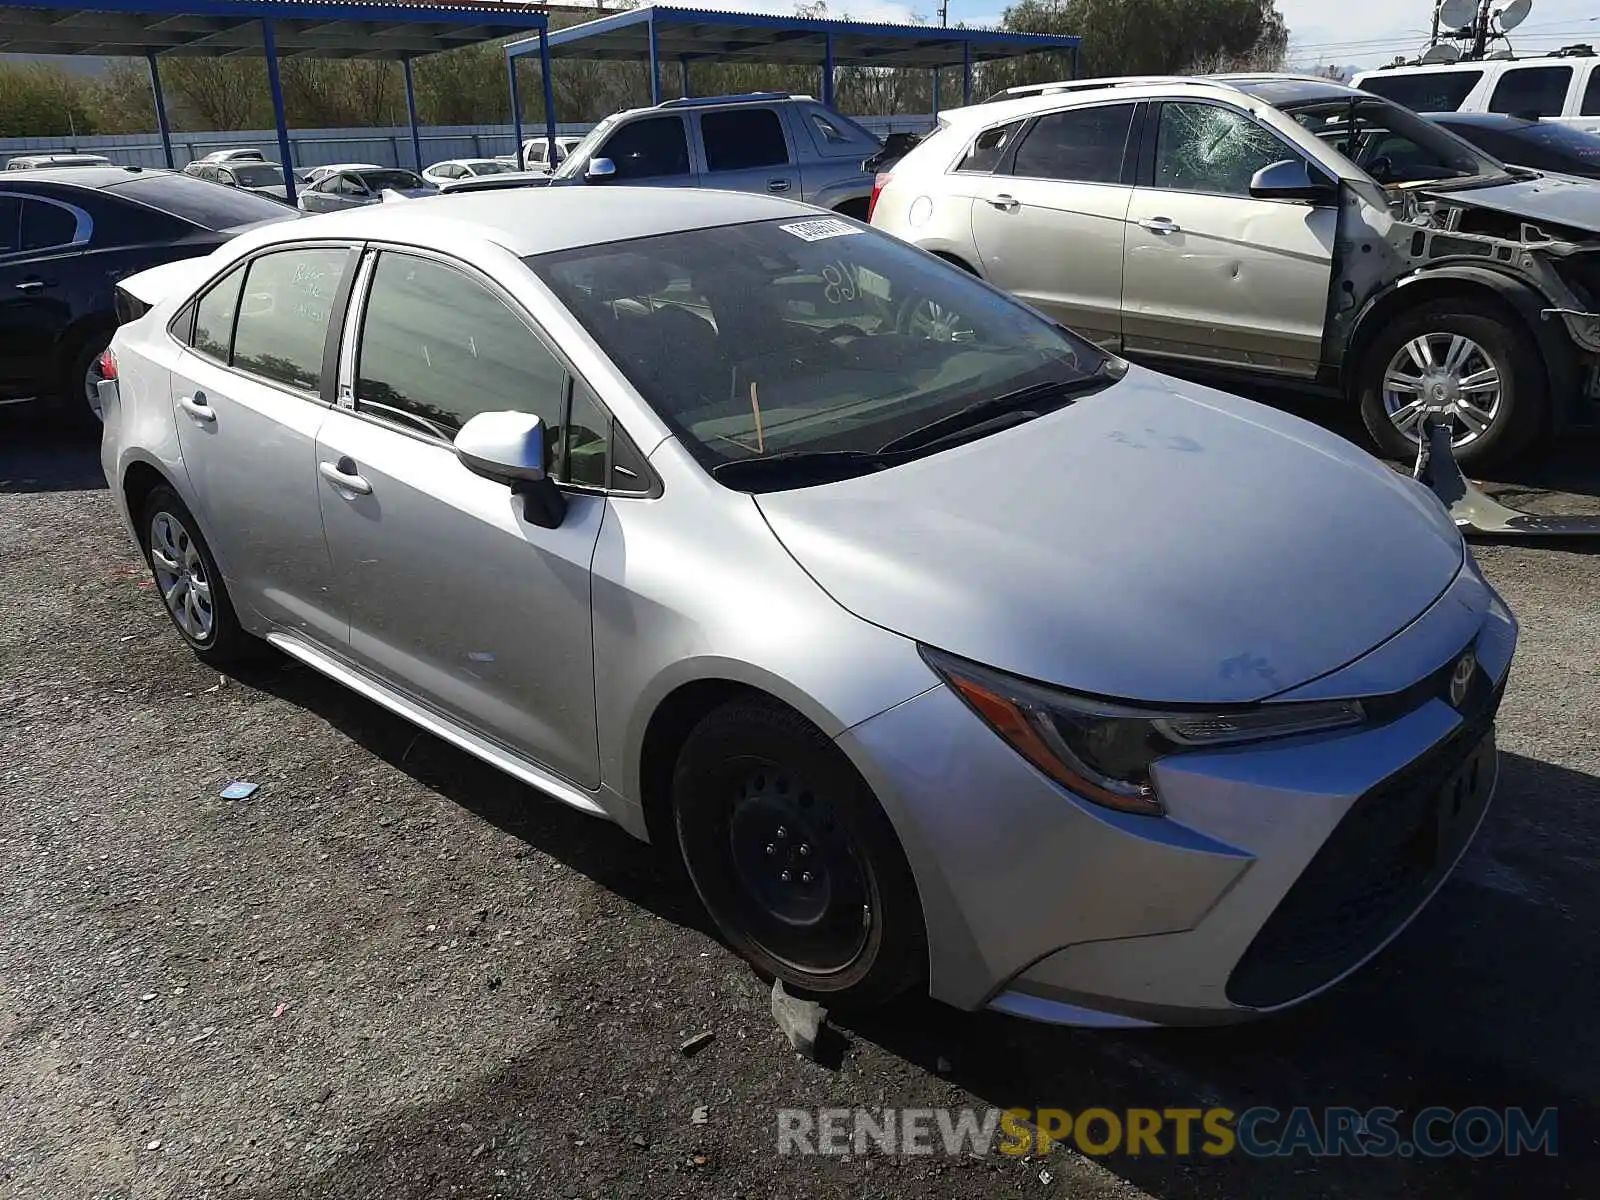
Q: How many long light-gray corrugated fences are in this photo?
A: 1